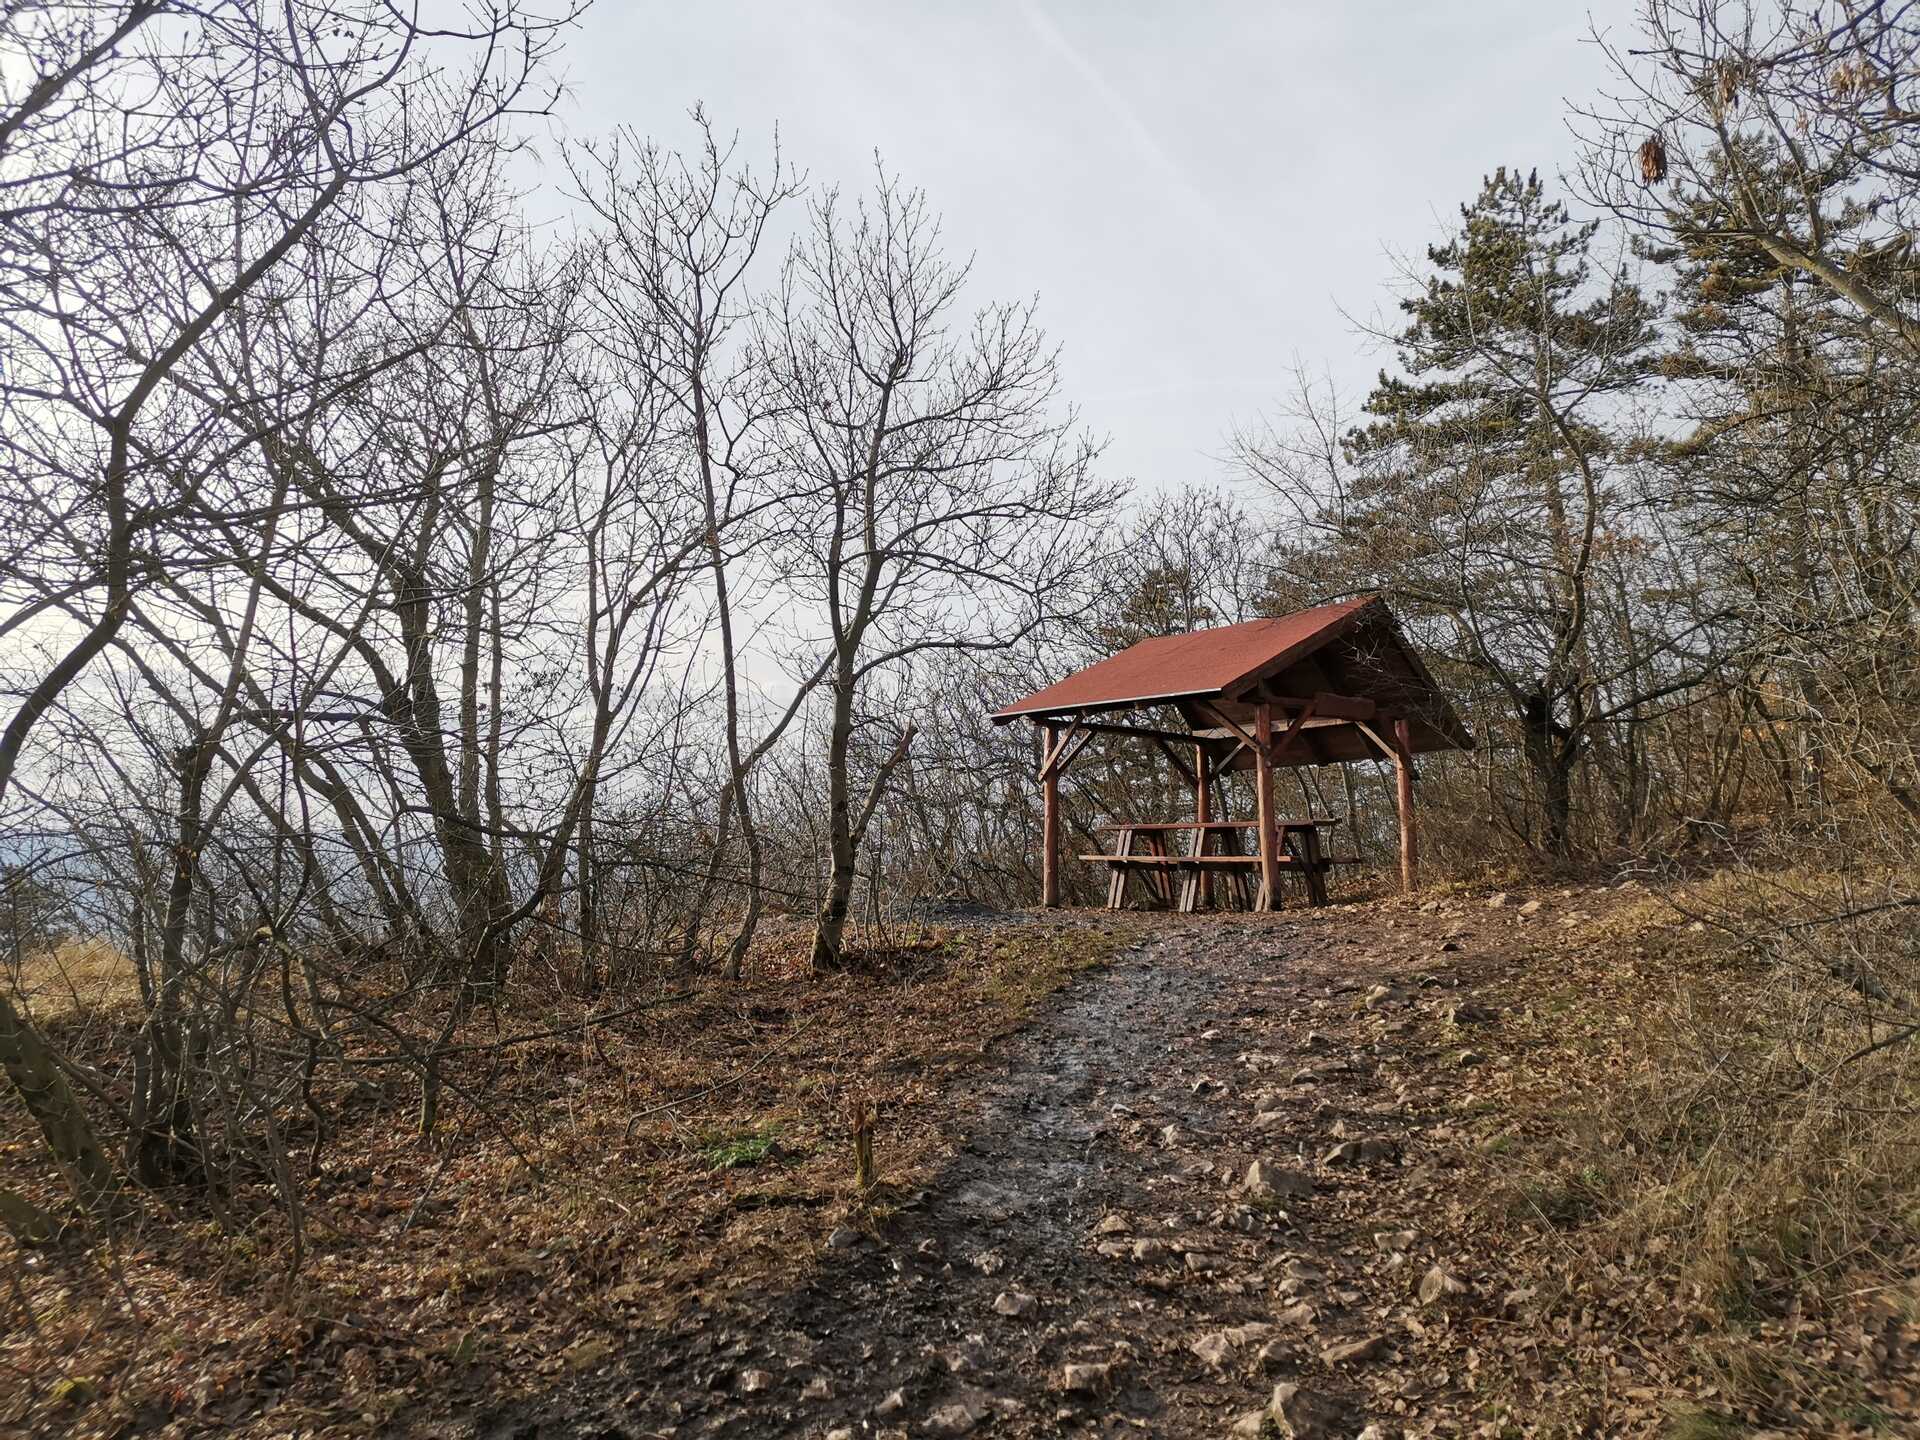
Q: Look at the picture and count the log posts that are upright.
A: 4